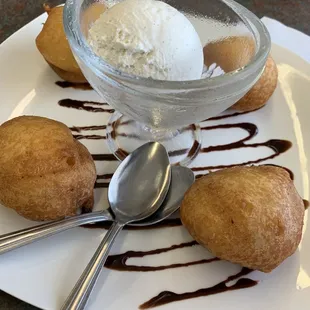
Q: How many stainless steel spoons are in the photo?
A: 2